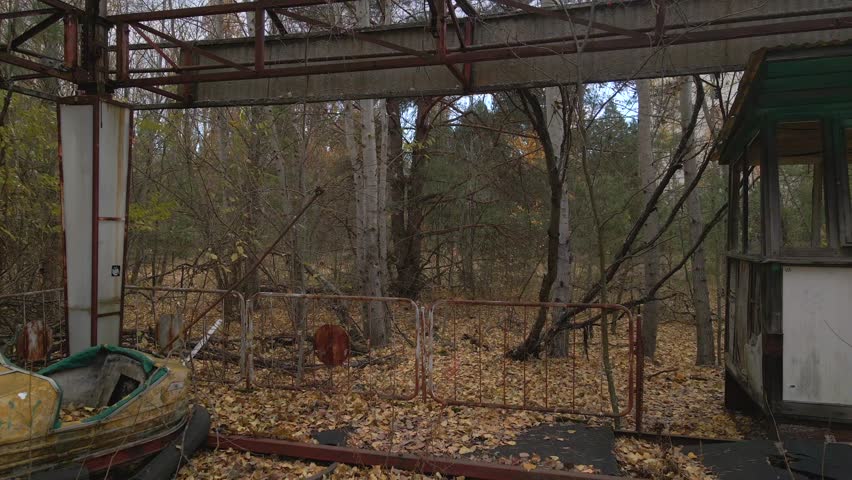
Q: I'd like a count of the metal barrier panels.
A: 4